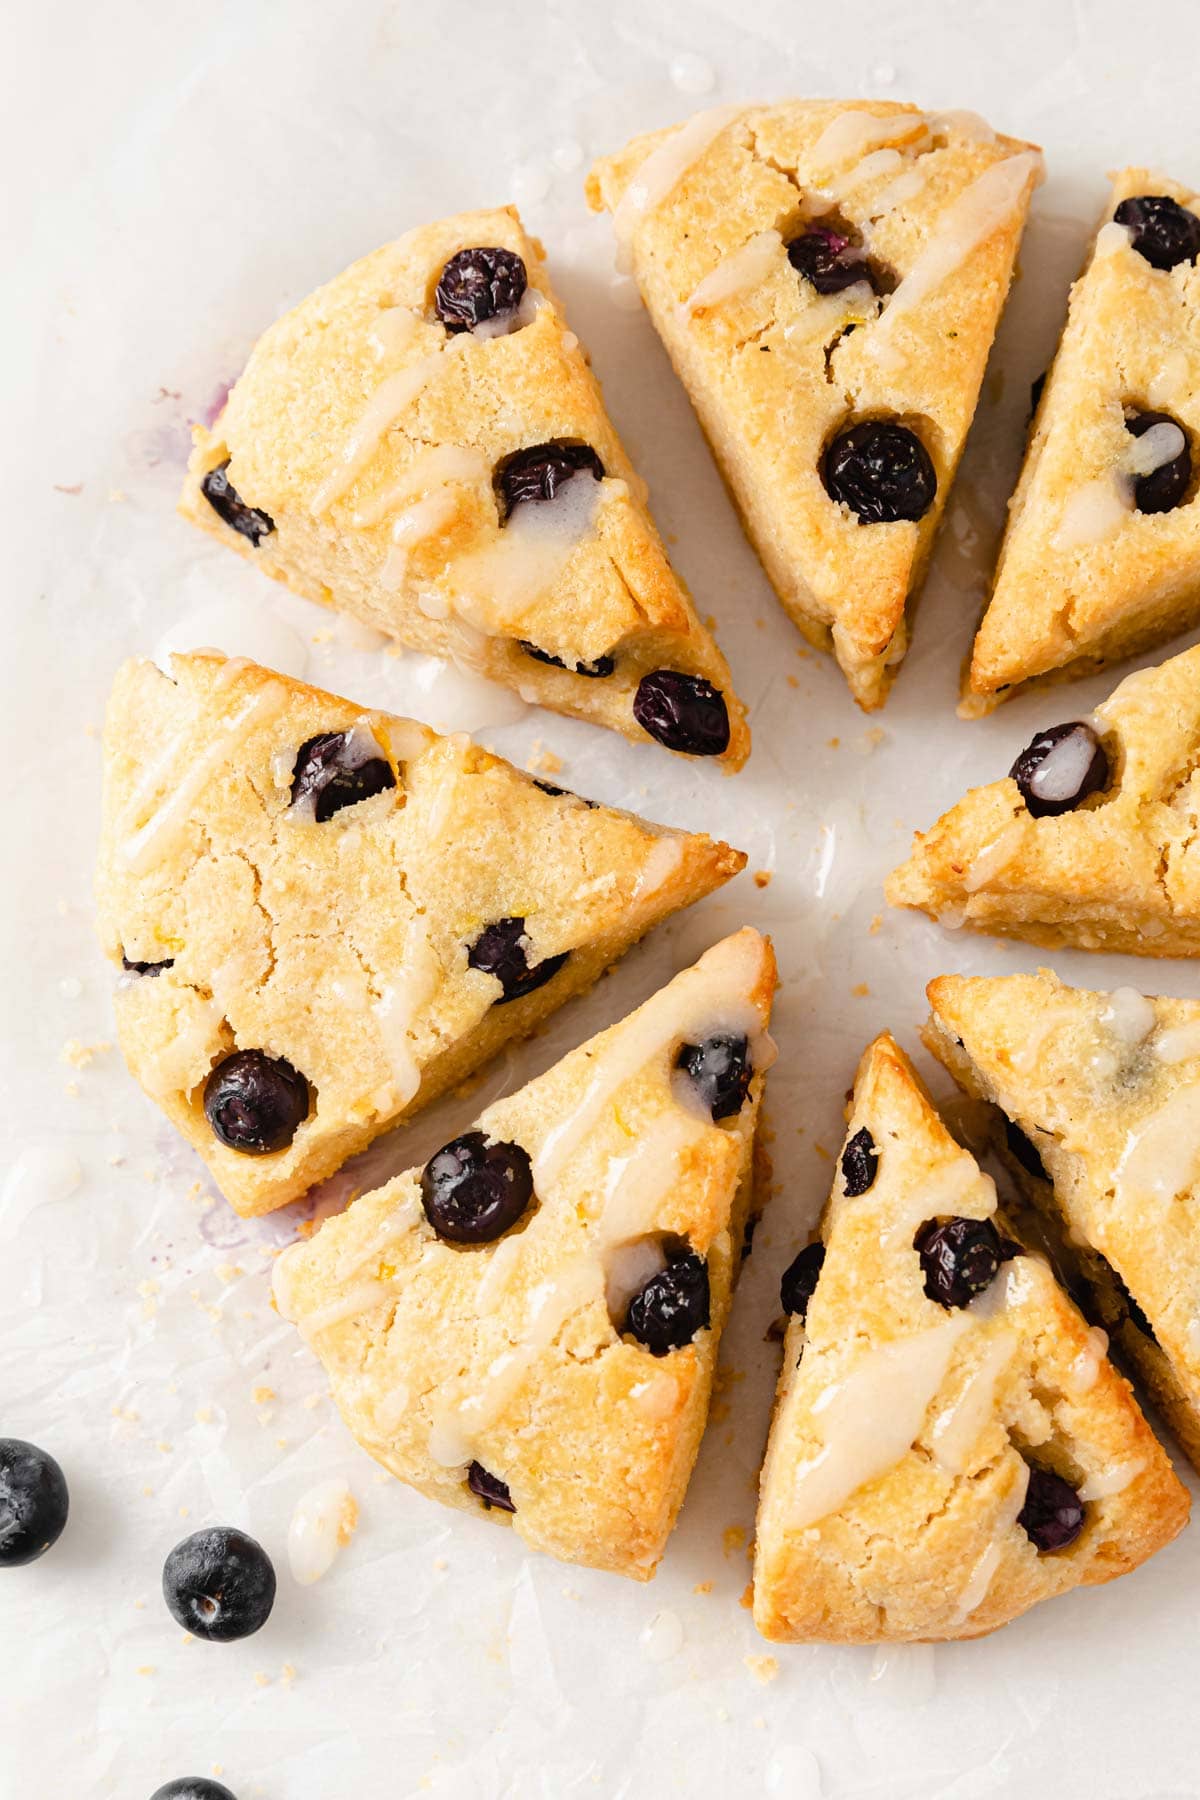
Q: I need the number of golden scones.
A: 8